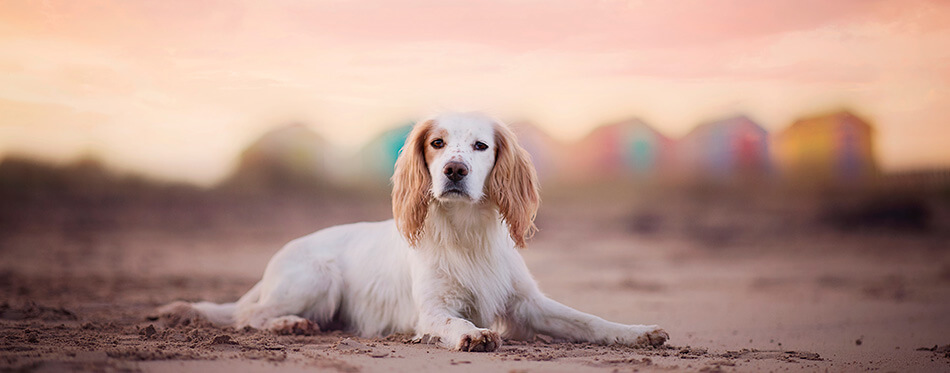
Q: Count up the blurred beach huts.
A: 6